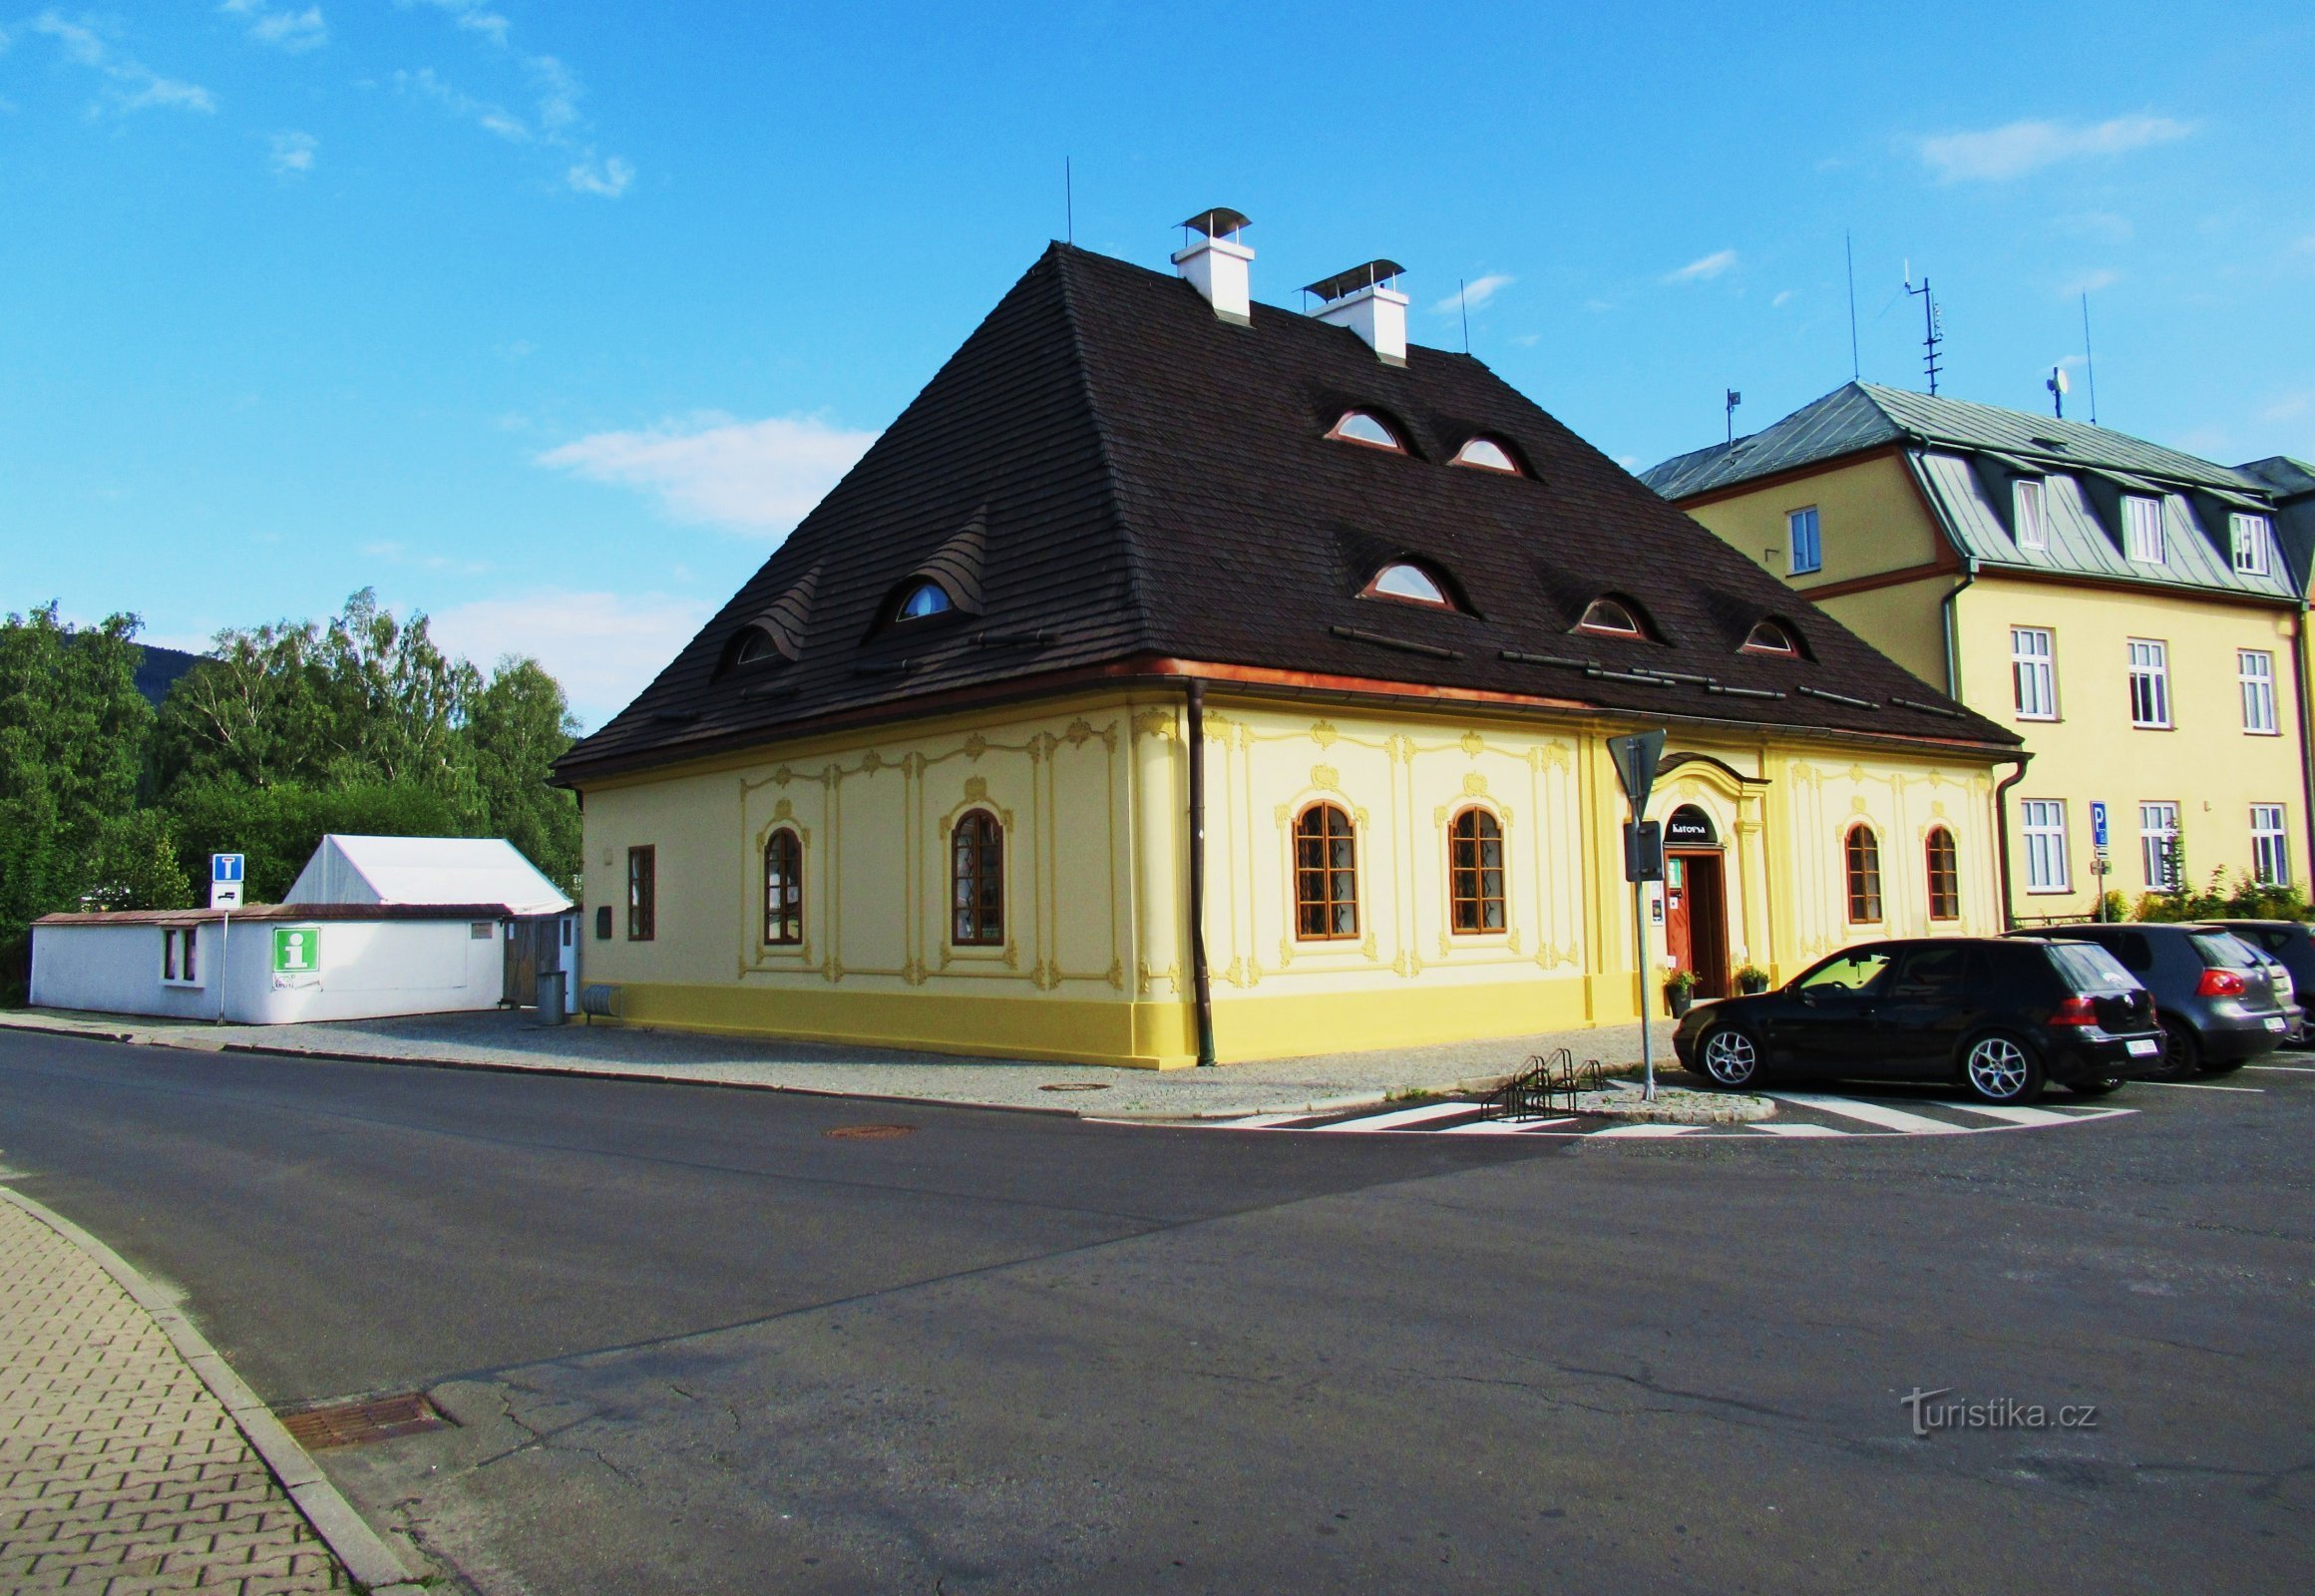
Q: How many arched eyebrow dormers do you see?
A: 7